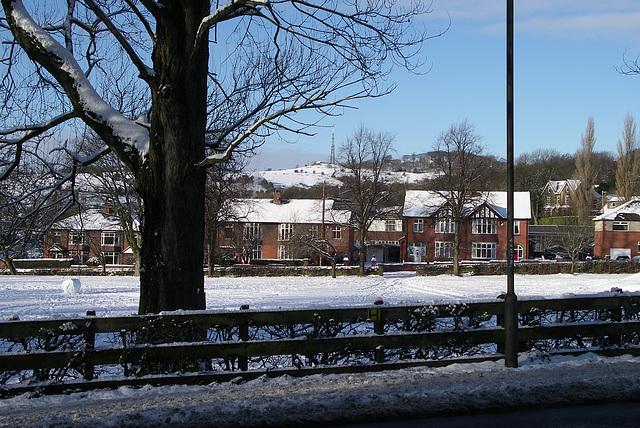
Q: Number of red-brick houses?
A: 4